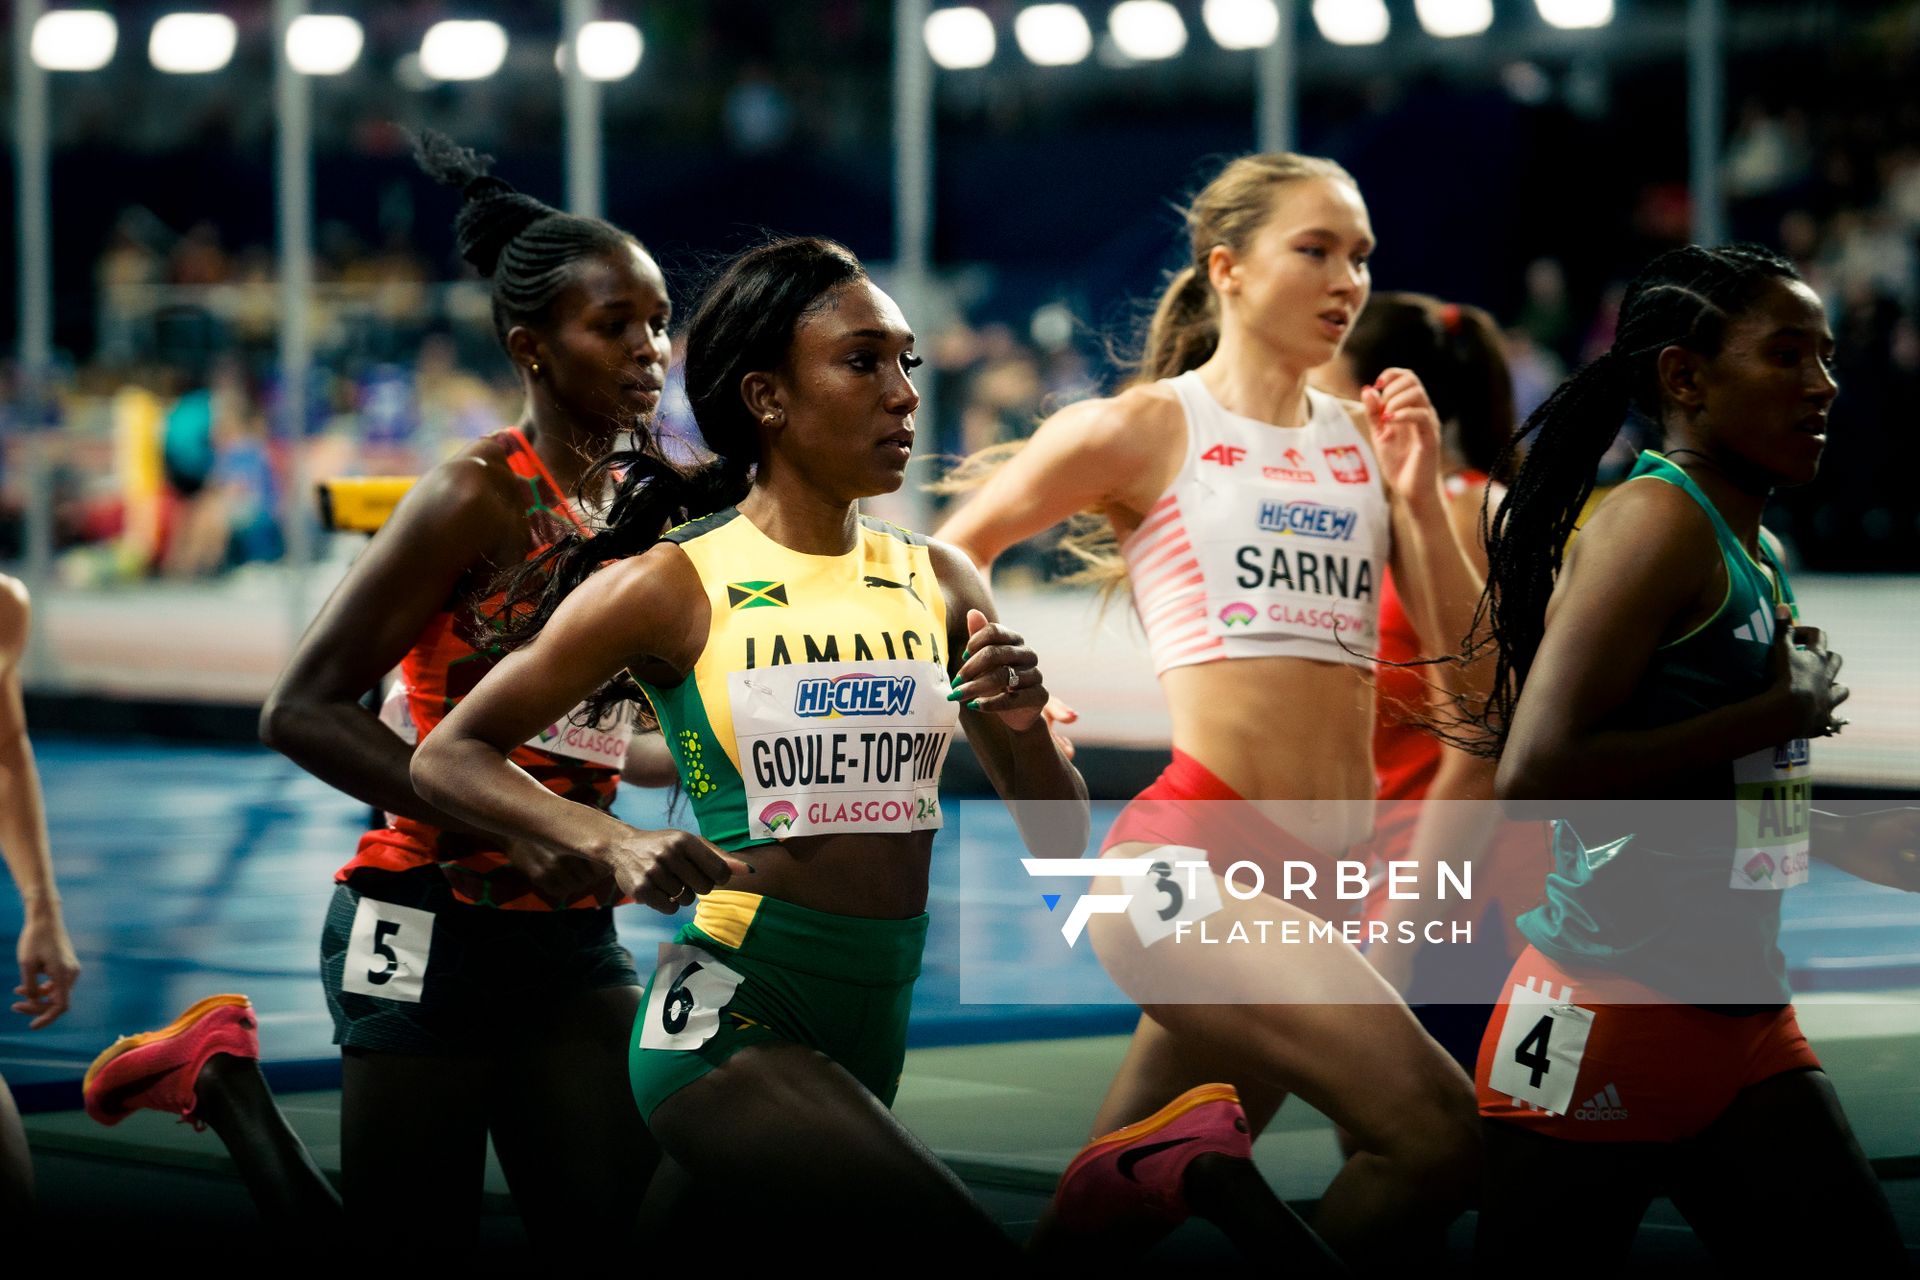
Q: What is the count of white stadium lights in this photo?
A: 12